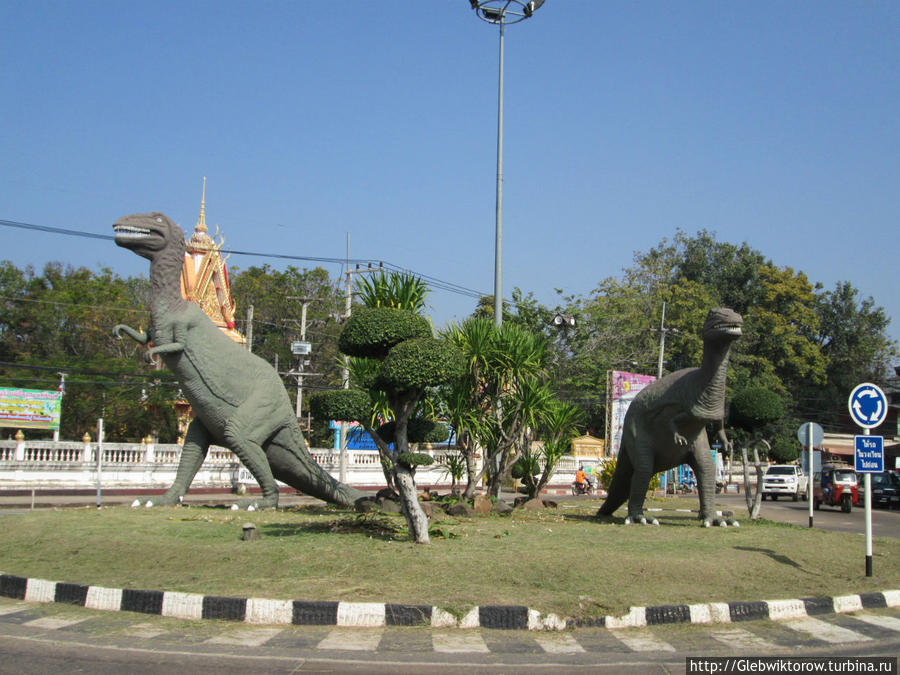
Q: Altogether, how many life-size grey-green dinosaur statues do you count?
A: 2